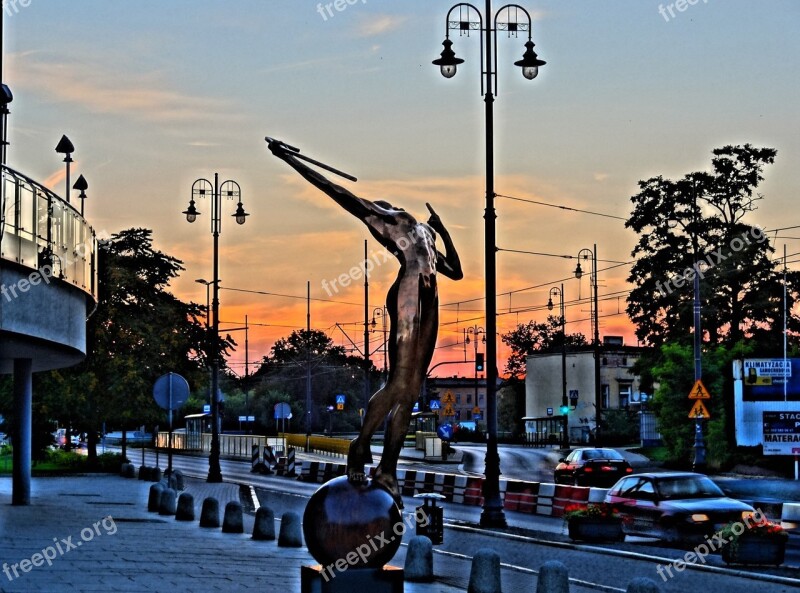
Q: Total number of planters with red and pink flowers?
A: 2